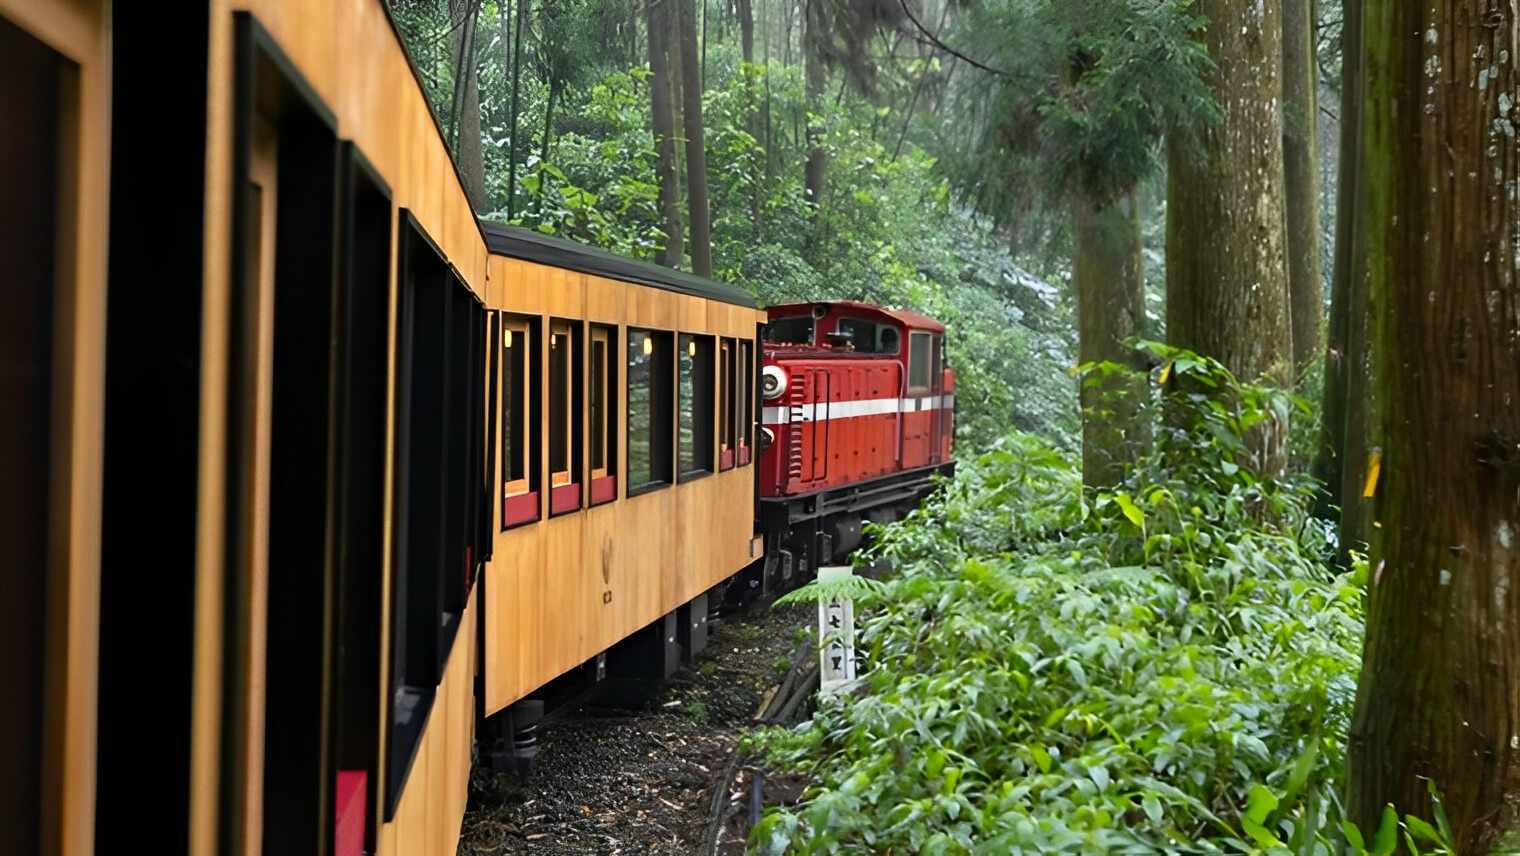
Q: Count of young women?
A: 0